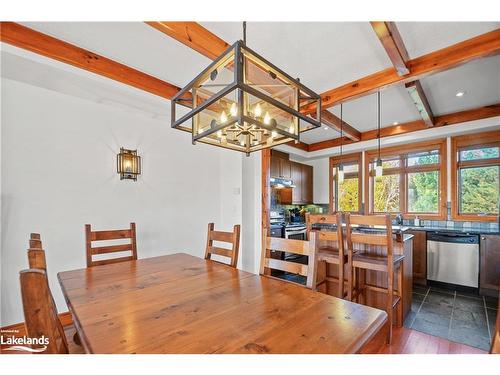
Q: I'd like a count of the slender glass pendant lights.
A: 2